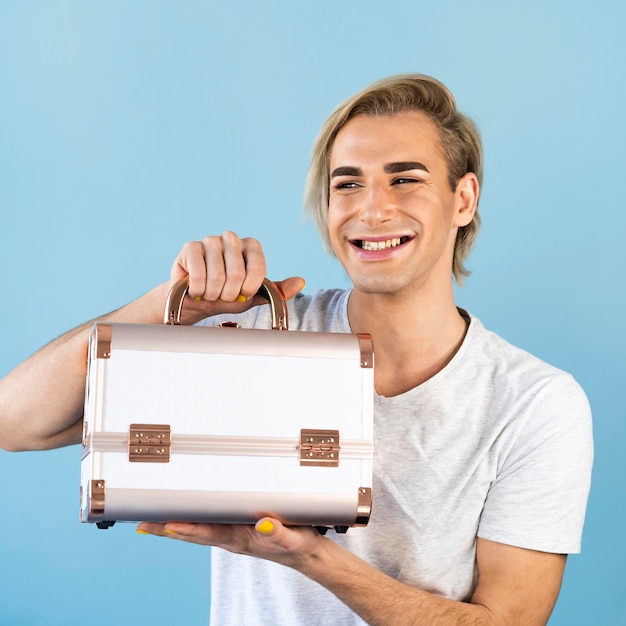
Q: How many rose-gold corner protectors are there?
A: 4